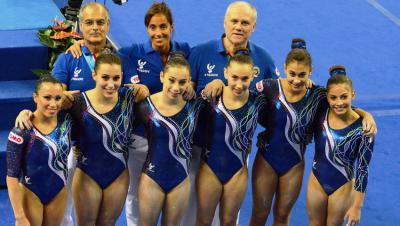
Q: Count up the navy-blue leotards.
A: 6